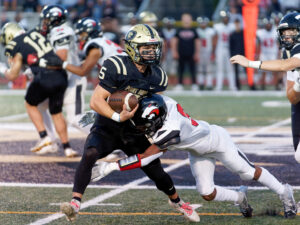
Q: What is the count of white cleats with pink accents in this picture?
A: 2